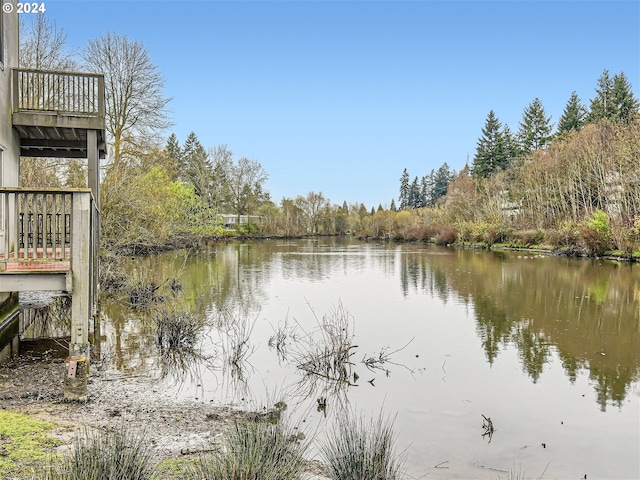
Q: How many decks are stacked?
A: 2